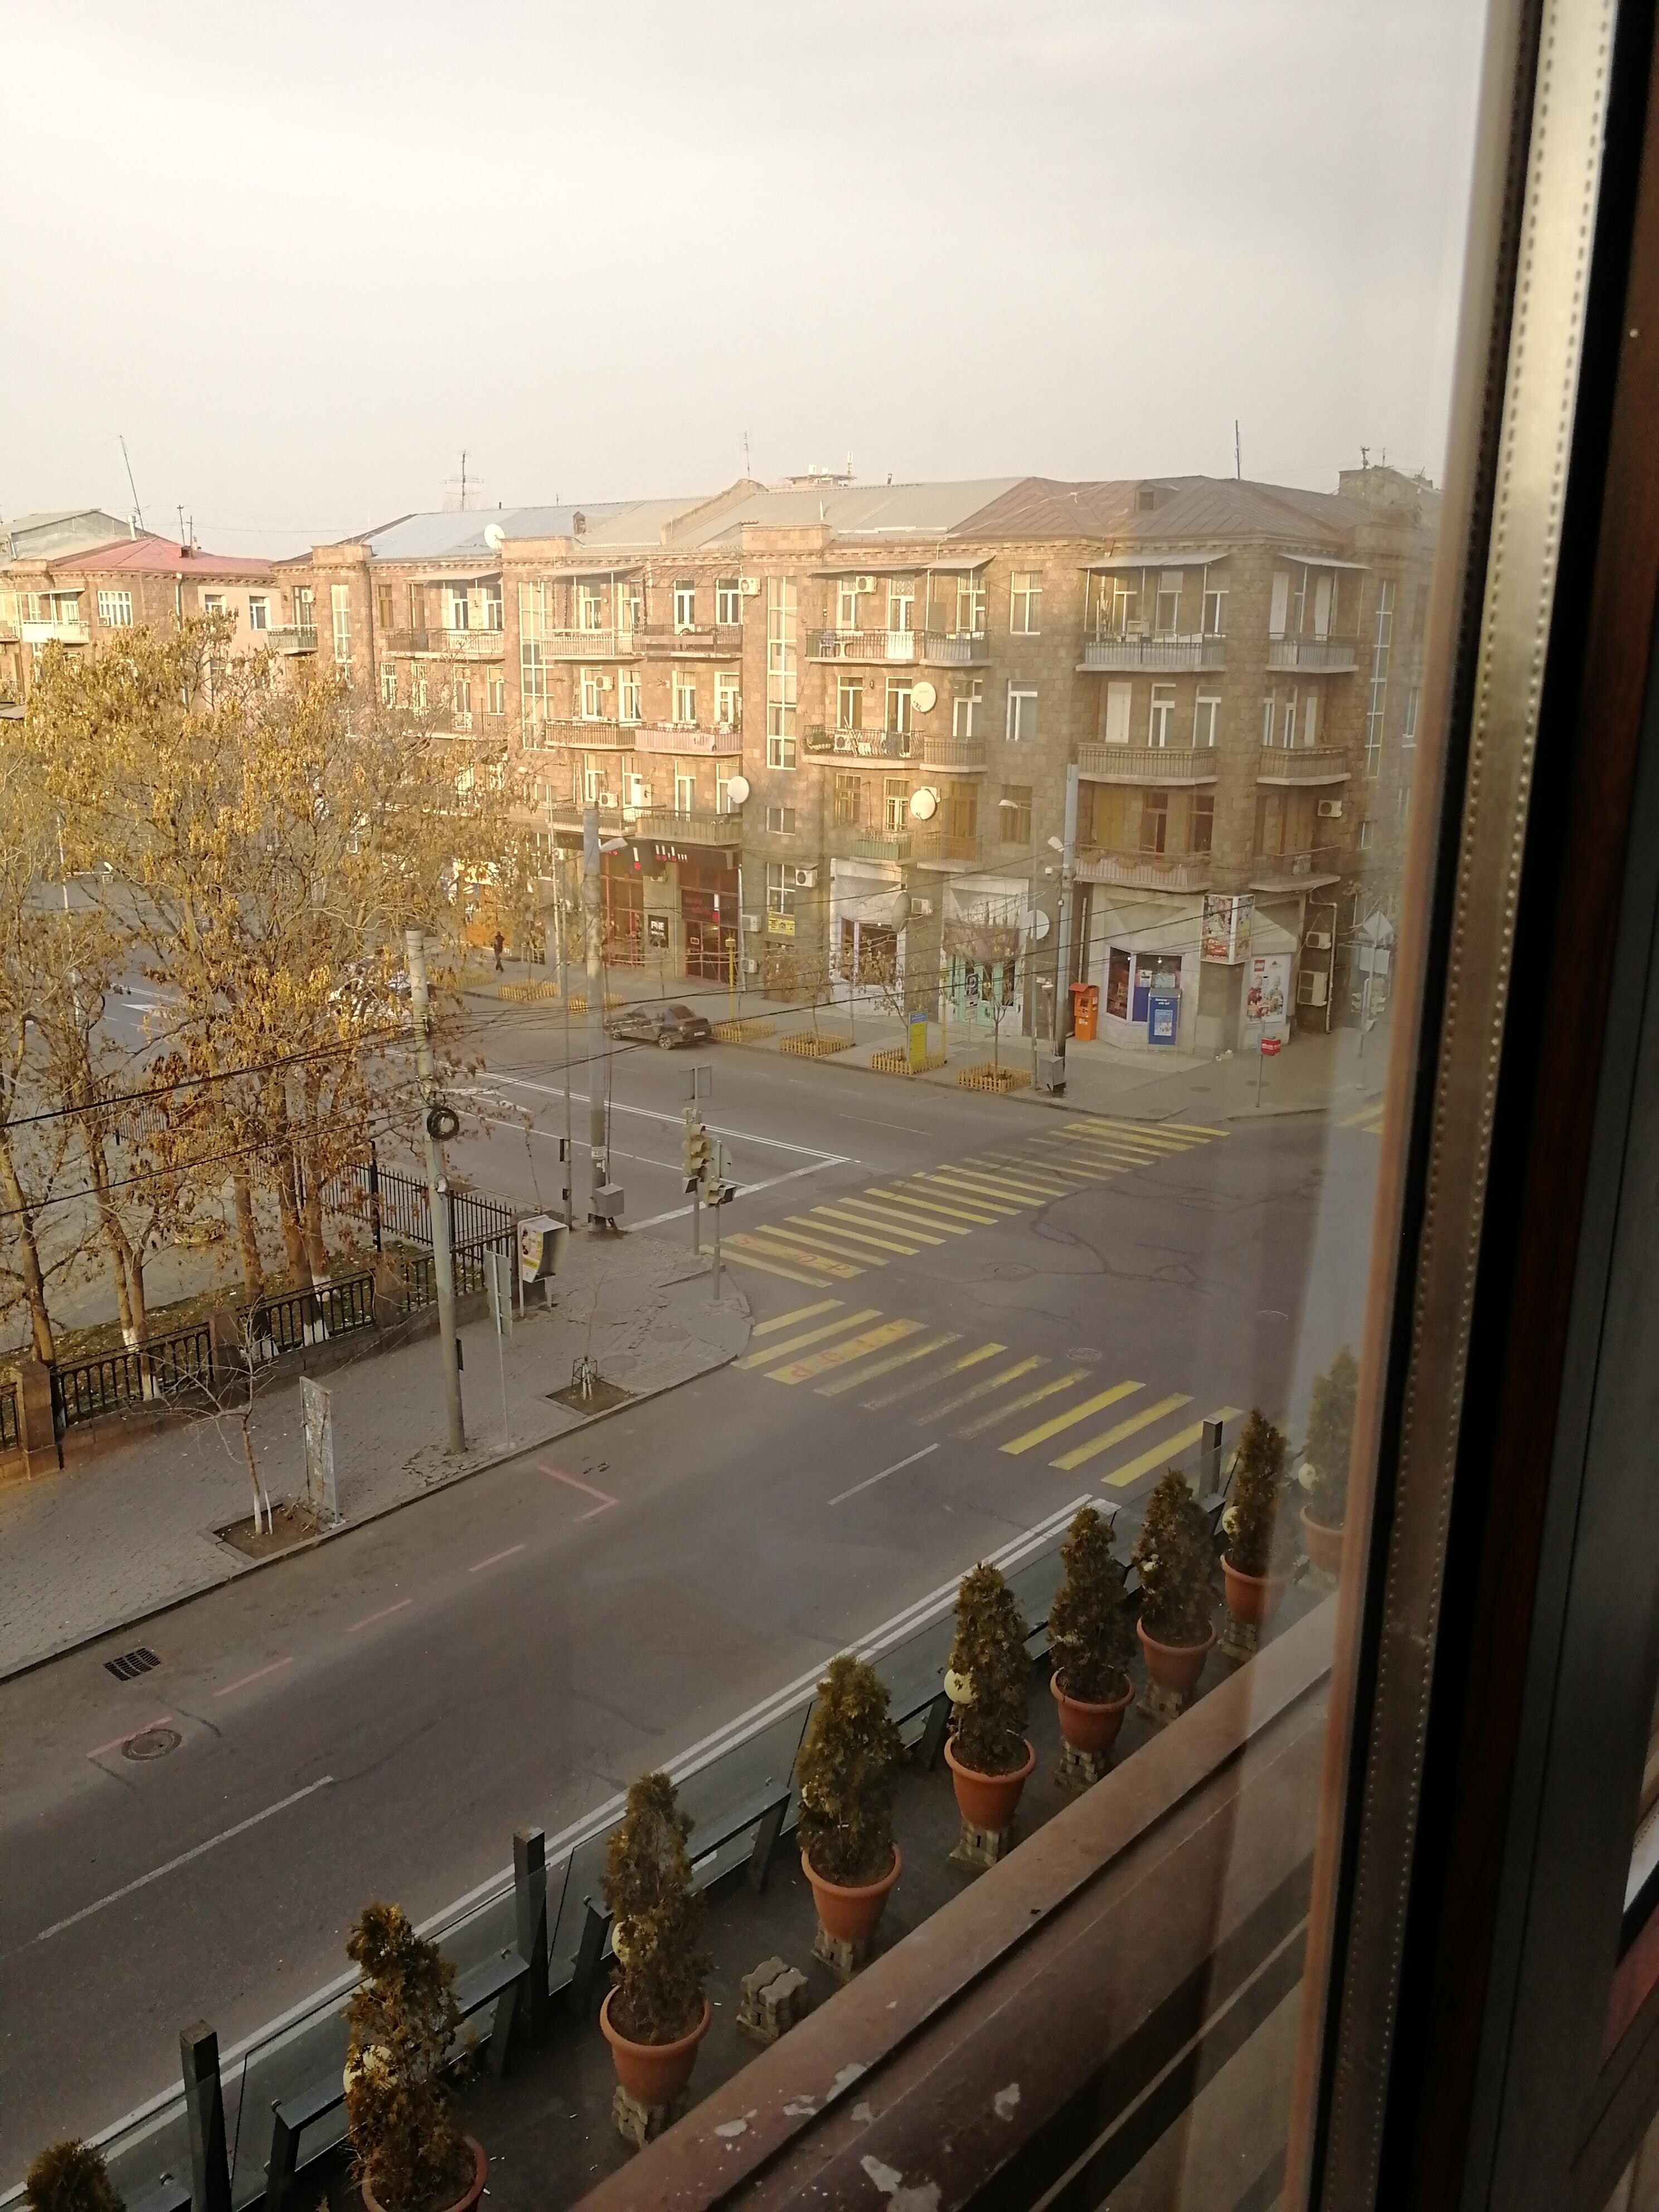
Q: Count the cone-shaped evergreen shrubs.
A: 9